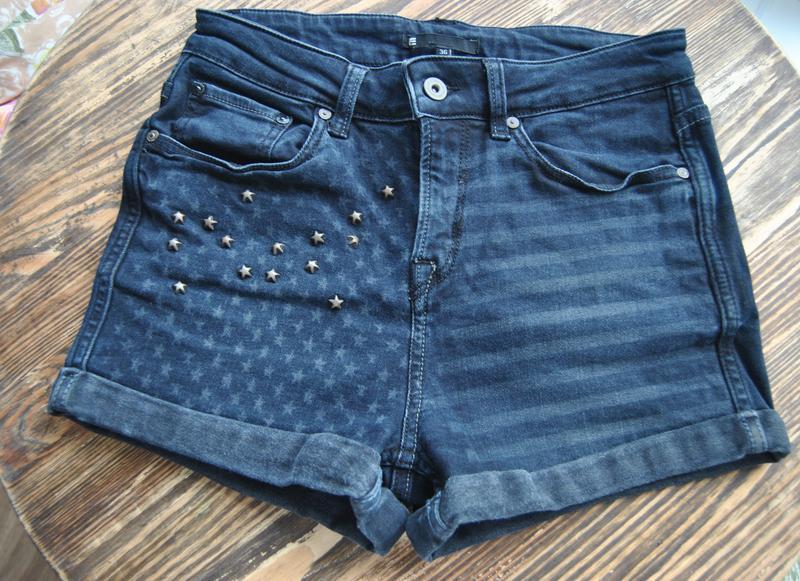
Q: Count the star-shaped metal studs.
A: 15